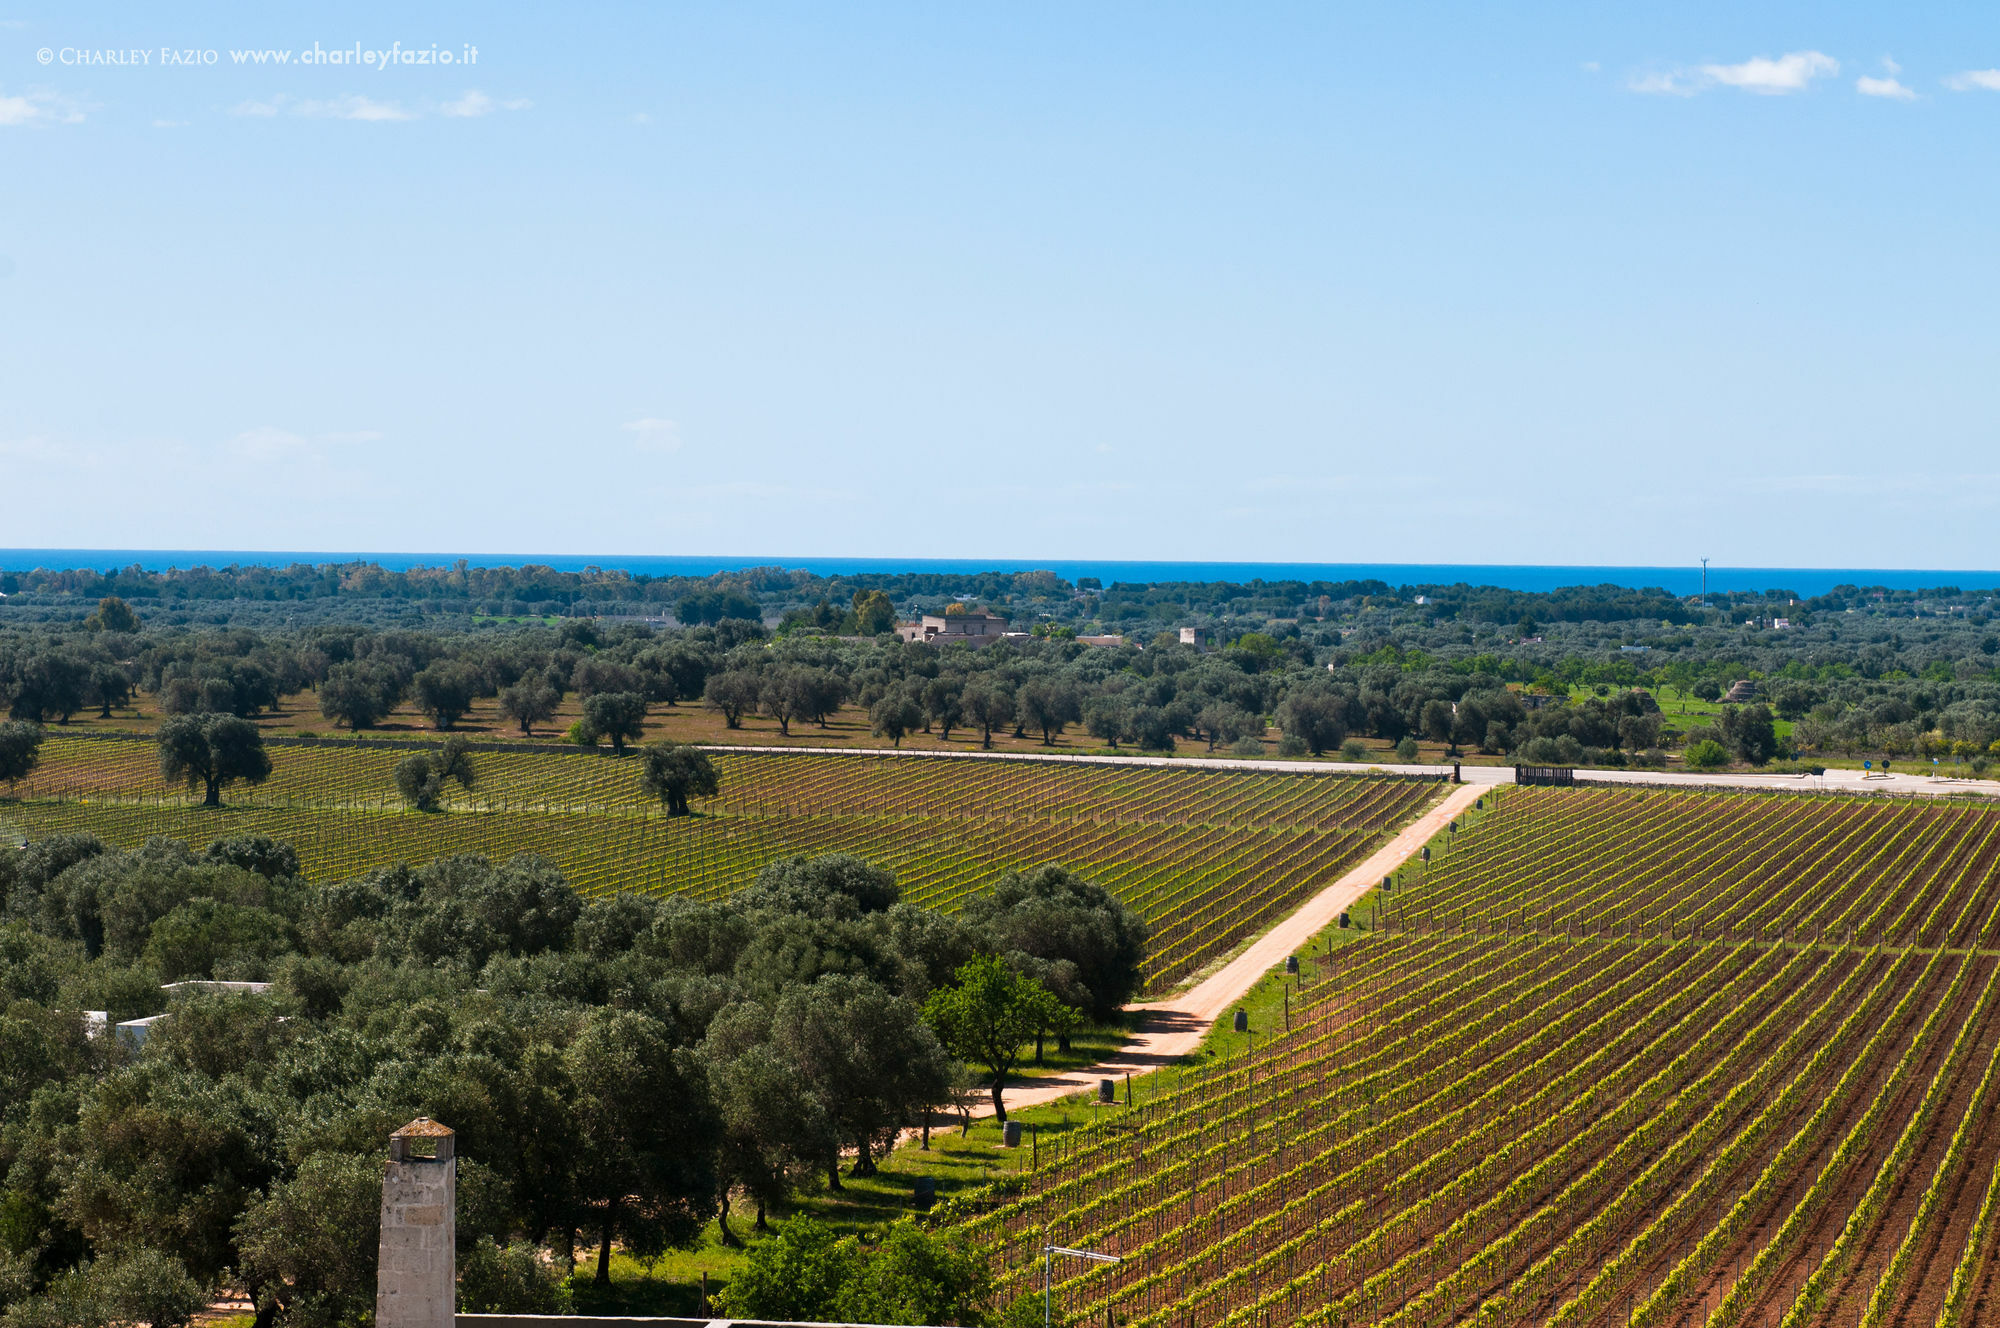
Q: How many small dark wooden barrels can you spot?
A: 10